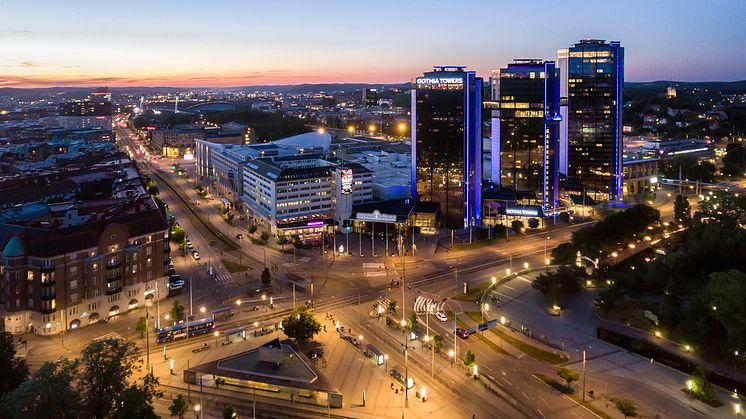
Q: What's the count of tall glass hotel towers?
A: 3